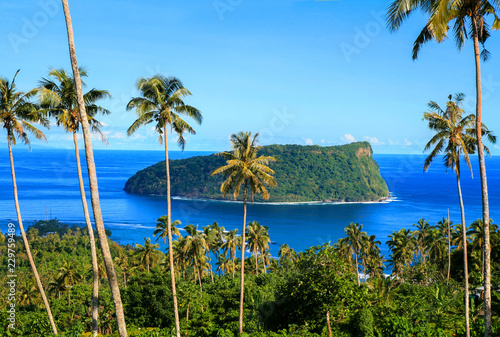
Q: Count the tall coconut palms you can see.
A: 7